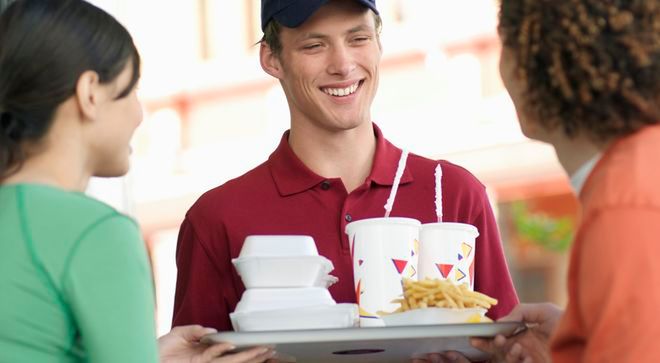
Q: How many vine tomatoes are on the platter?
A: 0